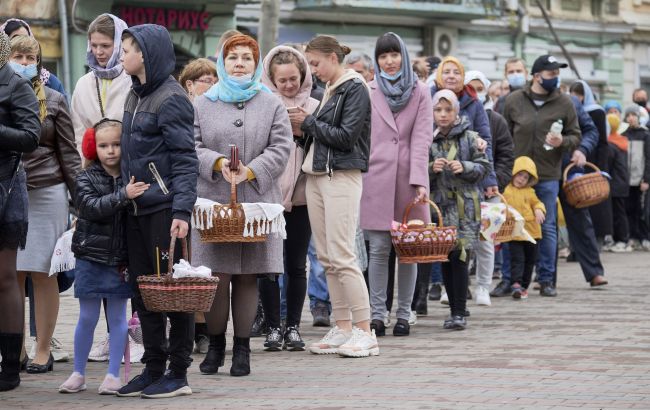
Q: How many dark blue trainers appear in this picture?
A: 2